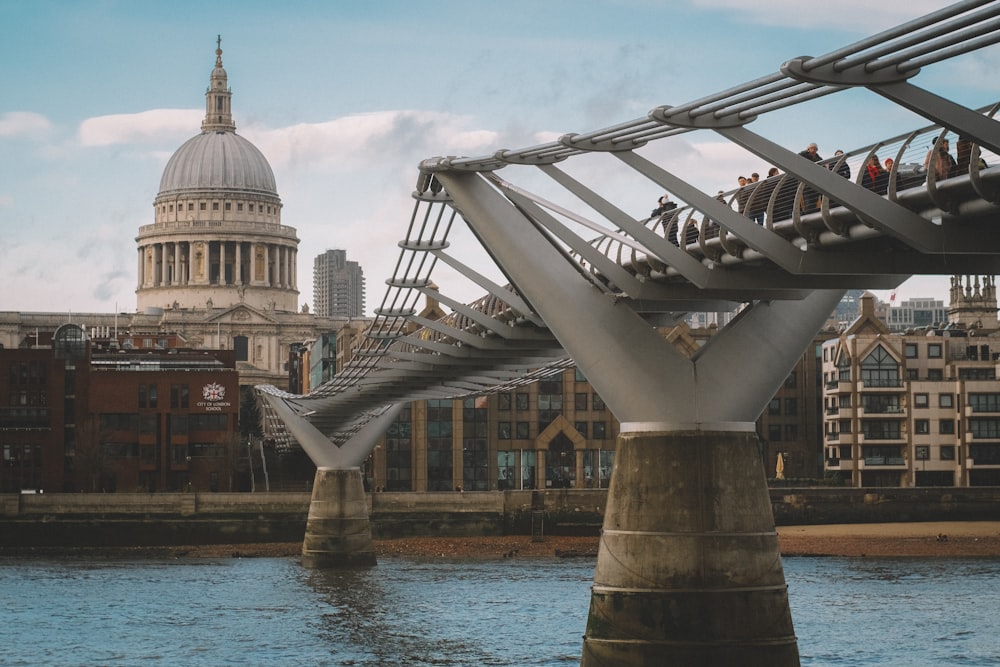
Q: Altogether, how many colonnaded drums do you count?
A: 1